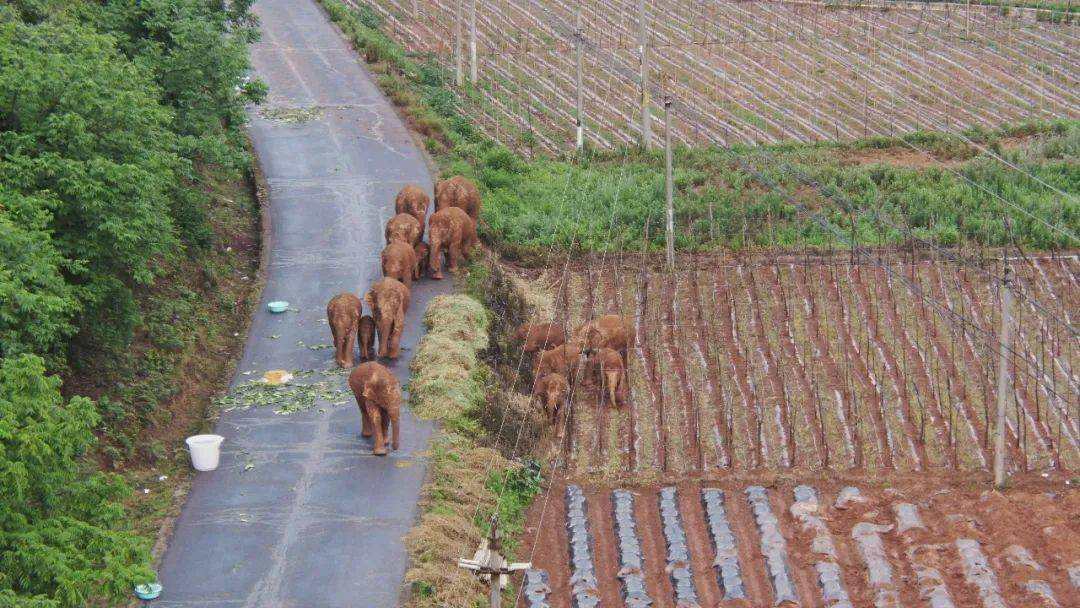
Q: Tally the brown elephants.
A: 15